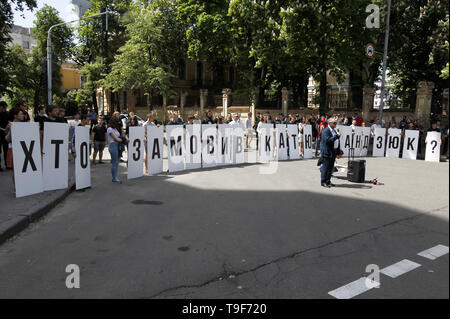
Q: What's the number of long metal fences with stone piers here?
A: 1